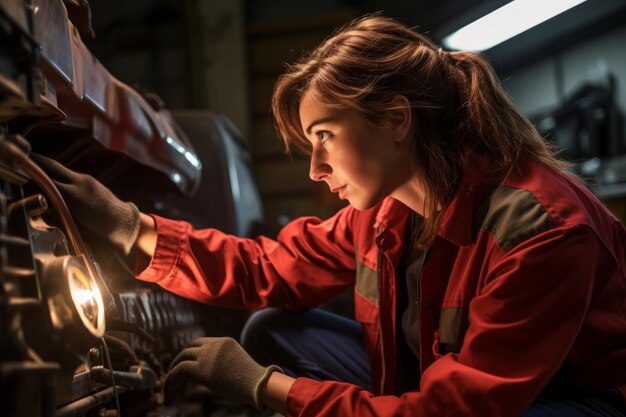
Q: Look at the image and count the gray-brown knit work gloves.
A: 2